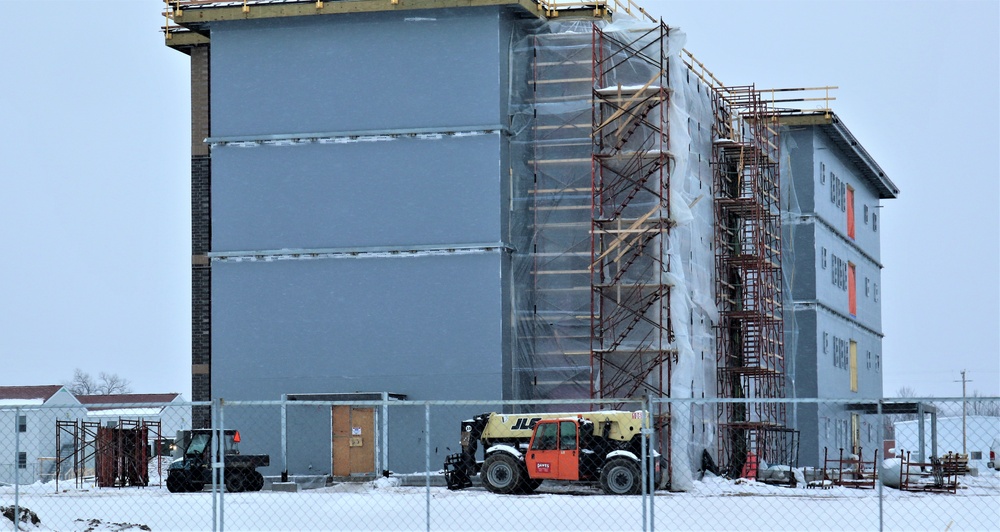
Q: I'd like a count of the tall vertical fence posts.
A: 7